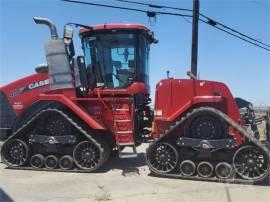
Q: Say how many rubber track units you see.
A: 2